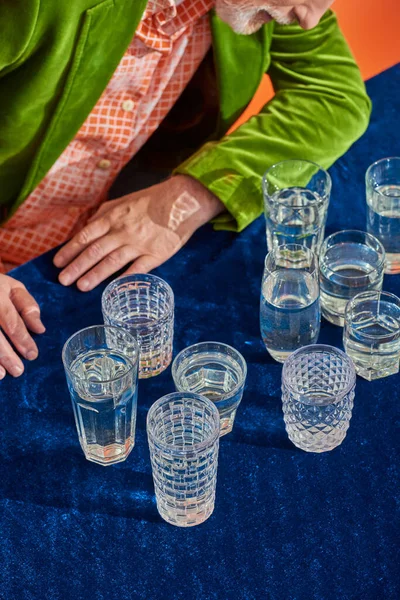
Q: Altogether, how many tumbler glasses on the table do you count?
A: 10